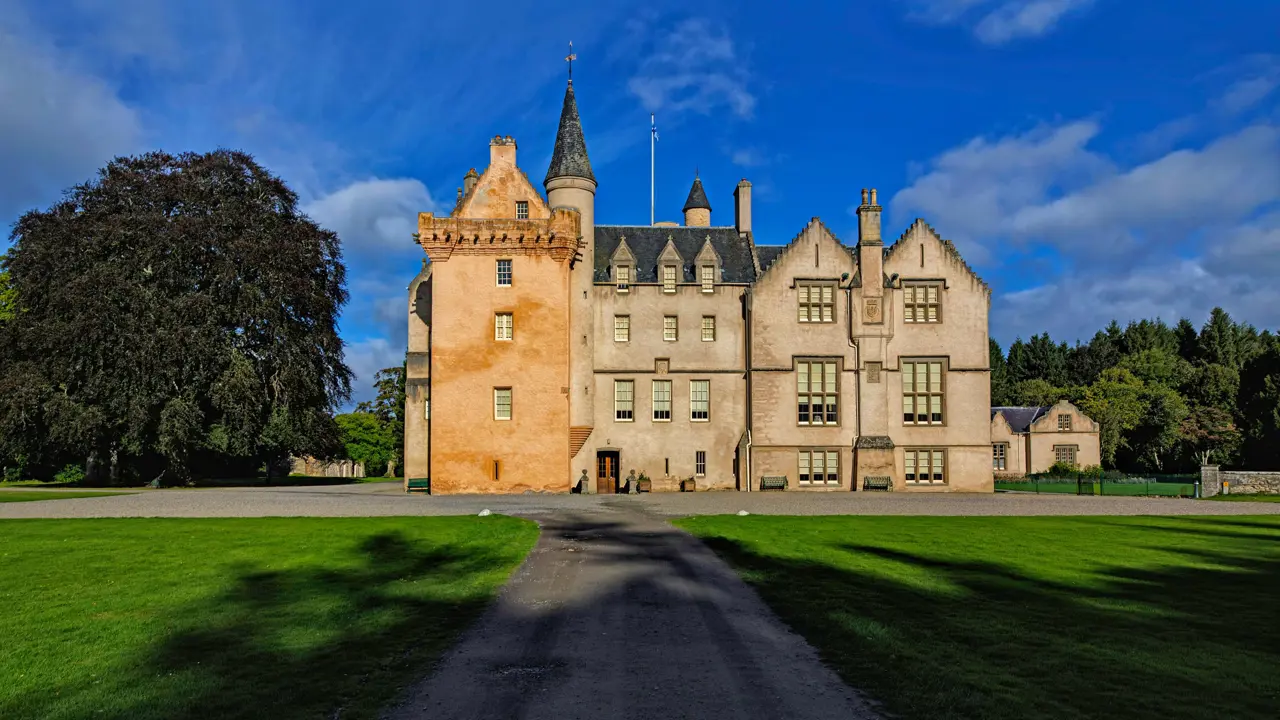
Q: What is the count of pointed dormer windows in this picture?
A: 3